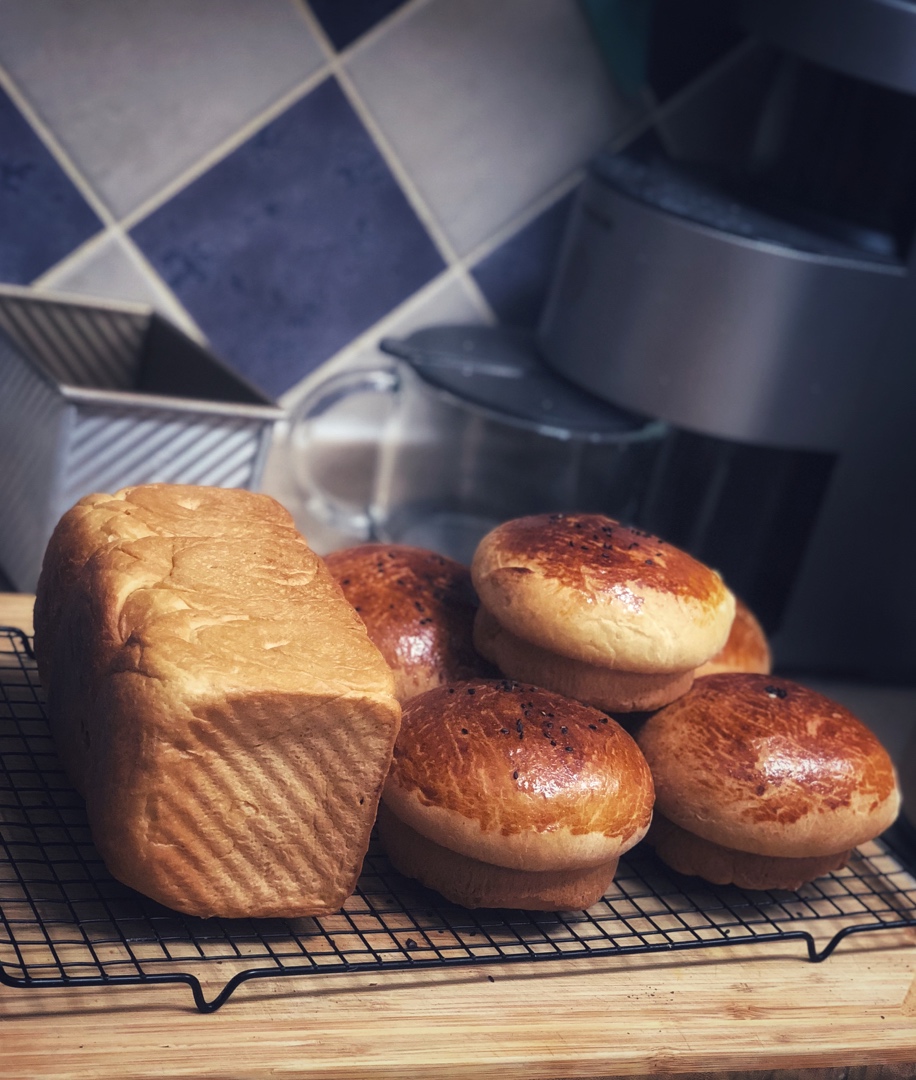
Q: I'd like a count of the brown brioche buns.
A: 5